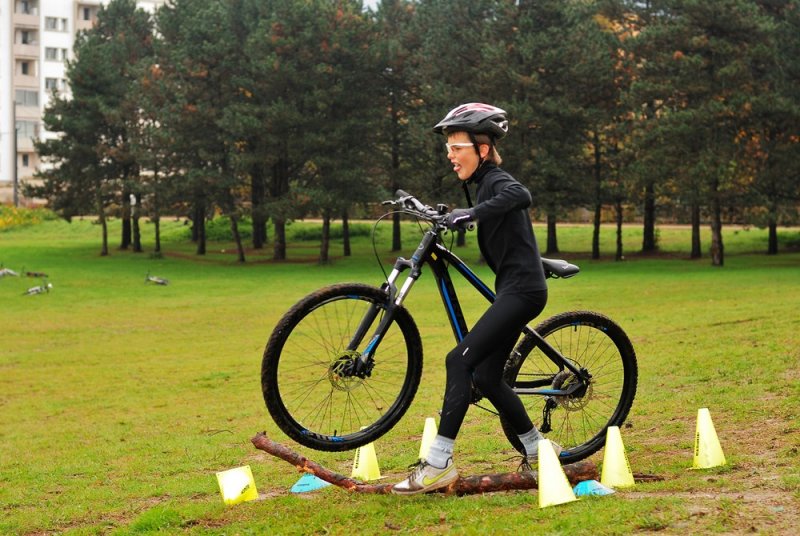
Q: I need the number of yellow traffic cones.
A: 6